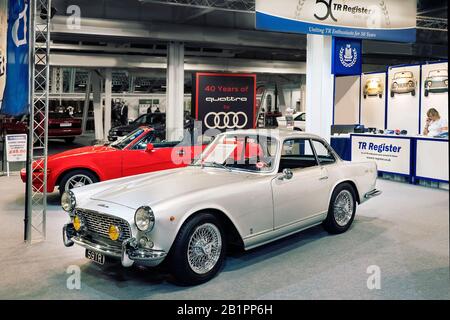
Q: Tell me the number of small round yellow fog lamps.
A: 2